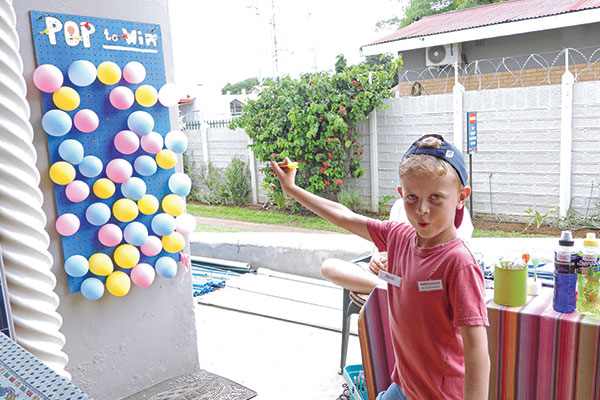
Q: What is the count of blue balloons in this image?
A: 15